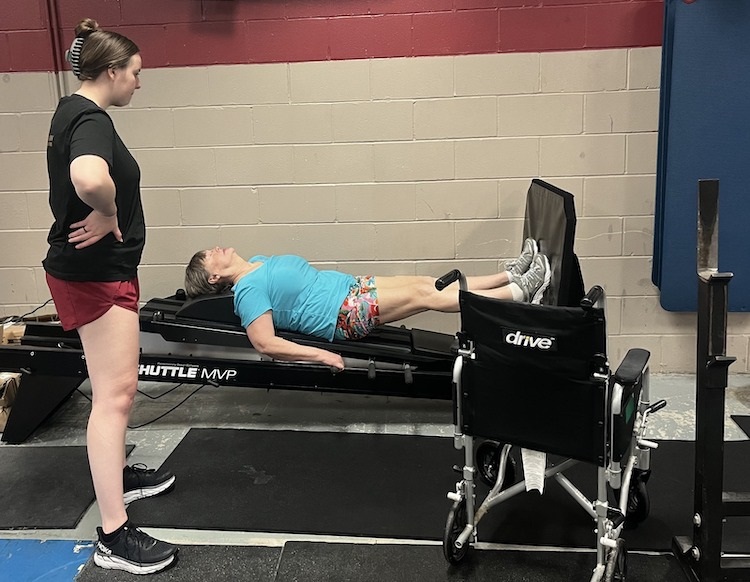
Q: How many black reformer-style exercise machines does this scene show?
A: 1